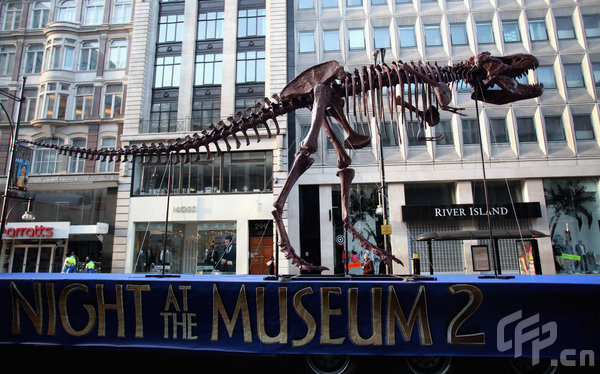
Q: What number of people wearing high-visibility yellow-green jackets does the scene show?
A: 2